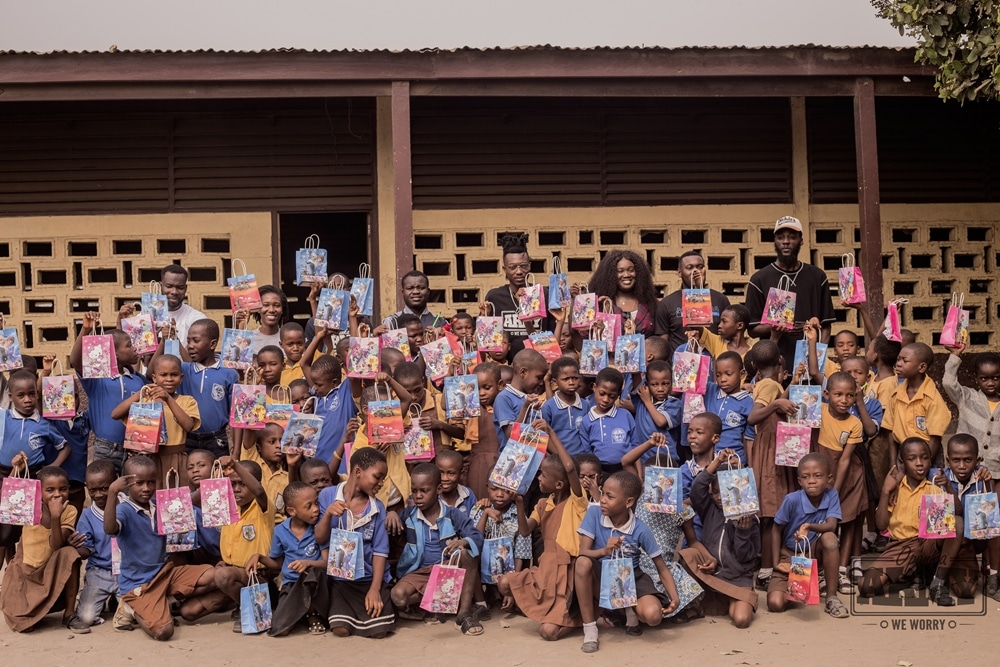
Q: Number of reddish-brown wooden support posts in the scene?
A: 2